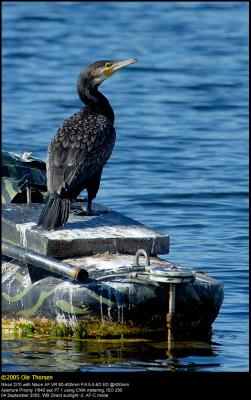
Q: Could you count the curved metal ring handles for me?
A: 1